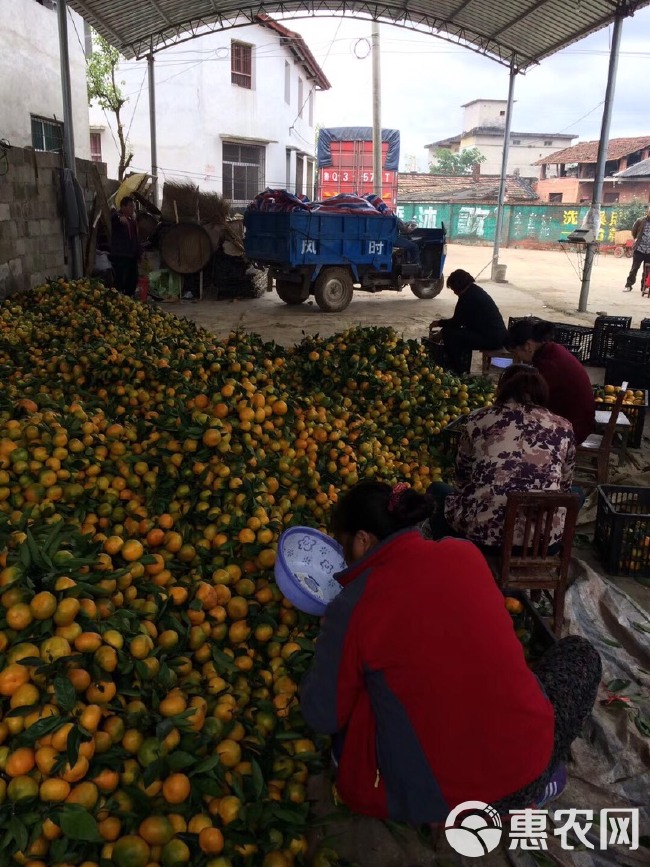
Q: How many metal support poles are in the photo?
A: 4